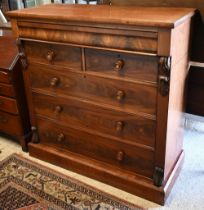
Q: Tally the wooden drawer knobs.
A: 8